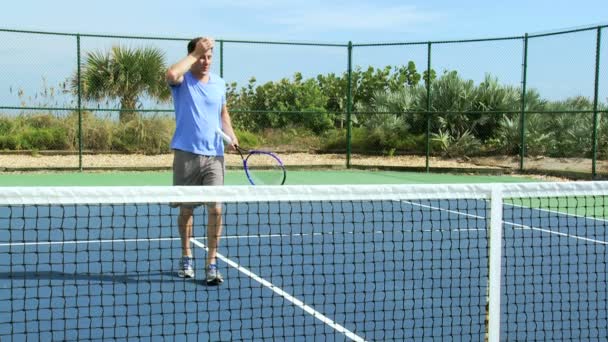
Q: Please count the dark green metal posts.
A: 6